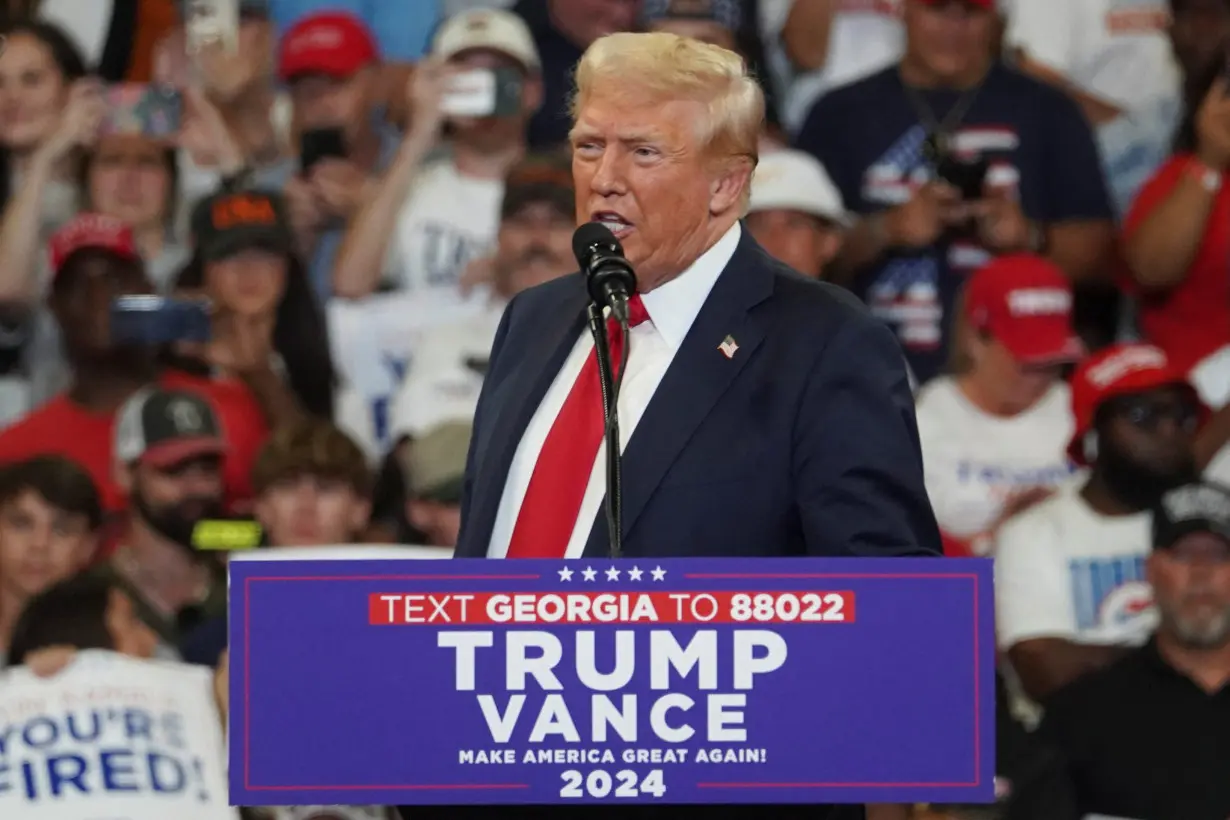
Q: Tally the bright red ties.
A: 1